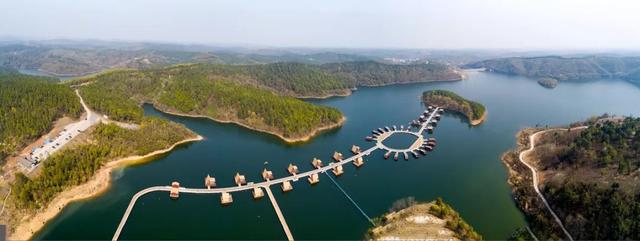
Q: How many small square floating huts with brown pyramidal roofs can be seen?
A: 13